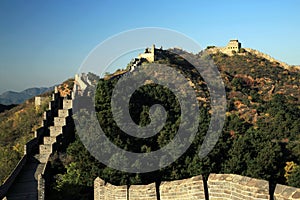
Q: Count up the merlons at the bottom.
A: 5